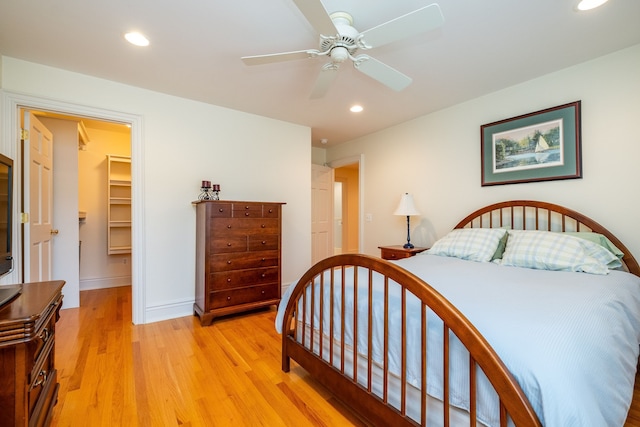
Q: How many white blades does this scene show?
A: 5